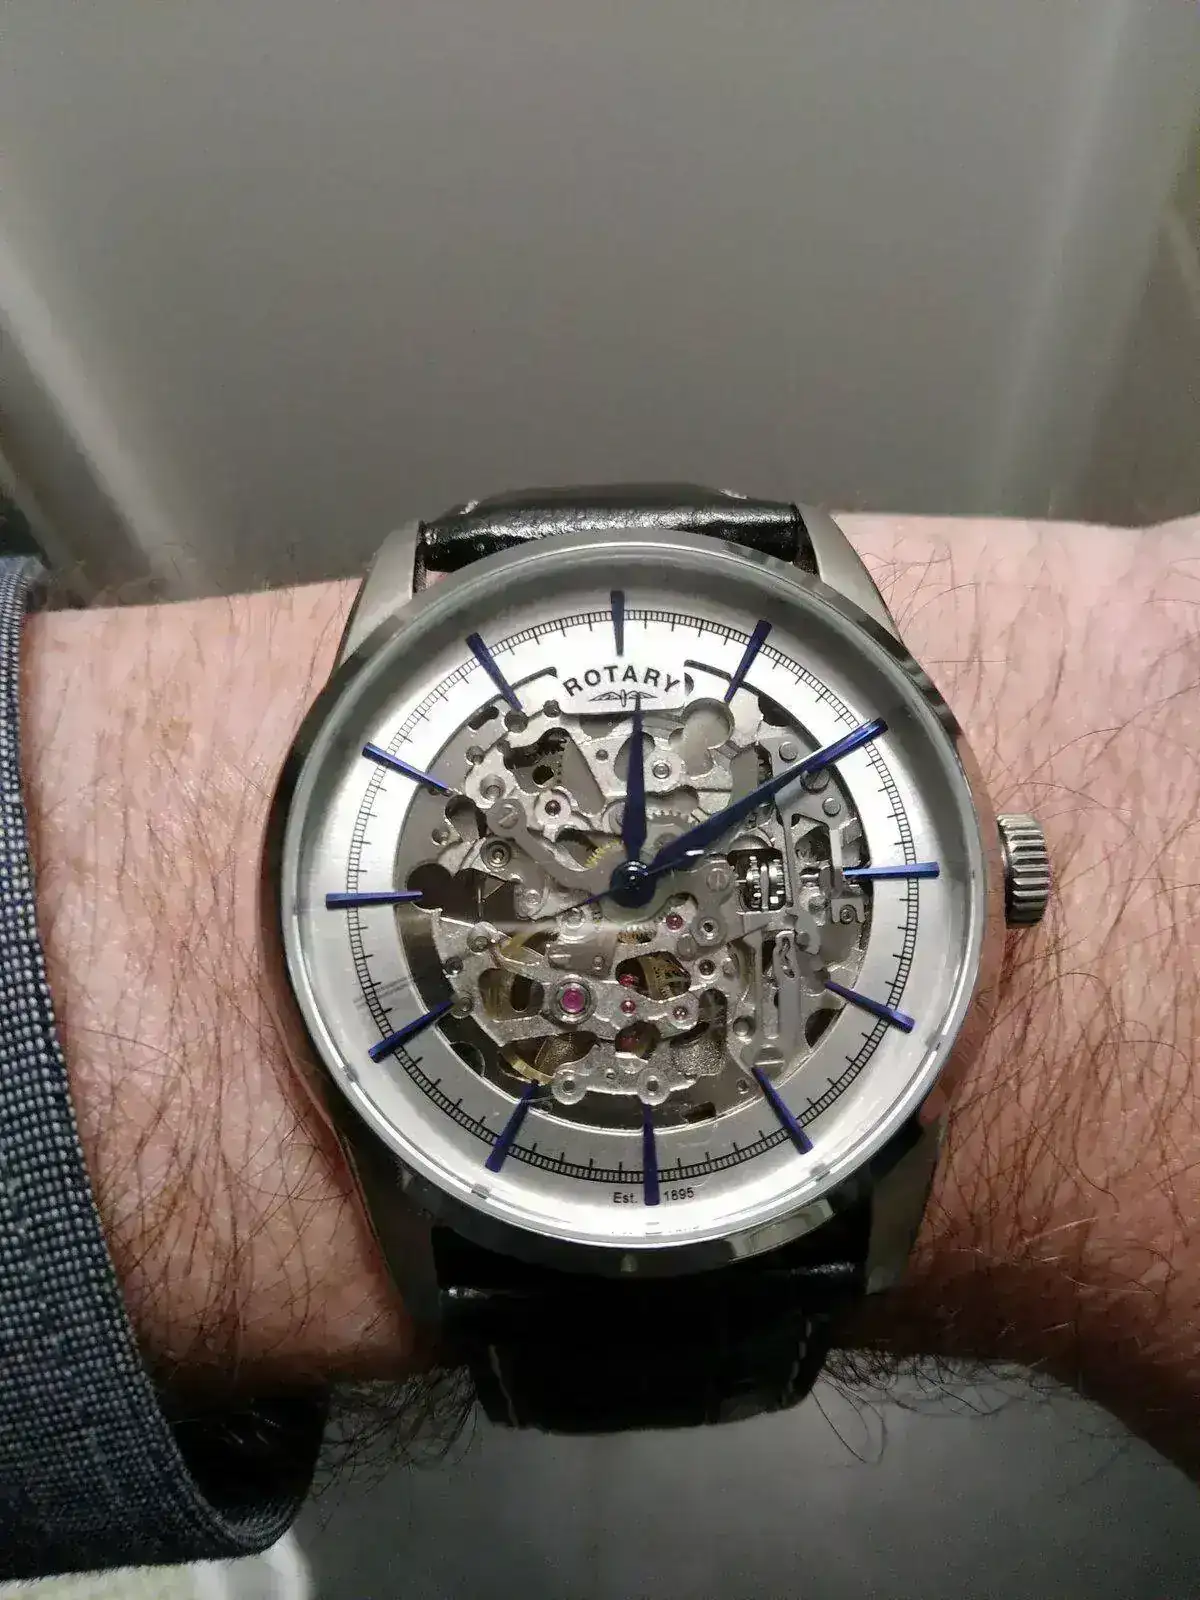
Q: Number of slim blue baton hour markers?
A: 12